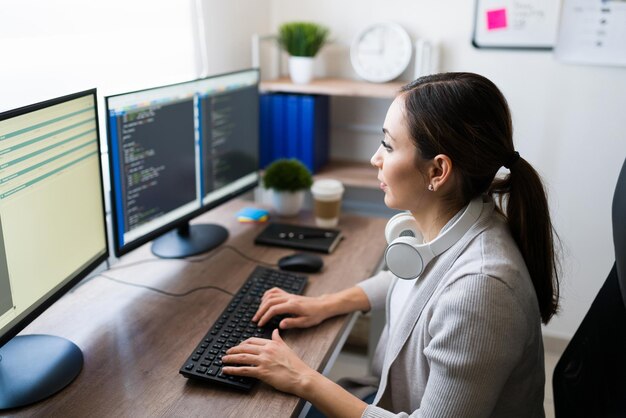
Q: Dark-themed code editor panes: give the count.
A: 2